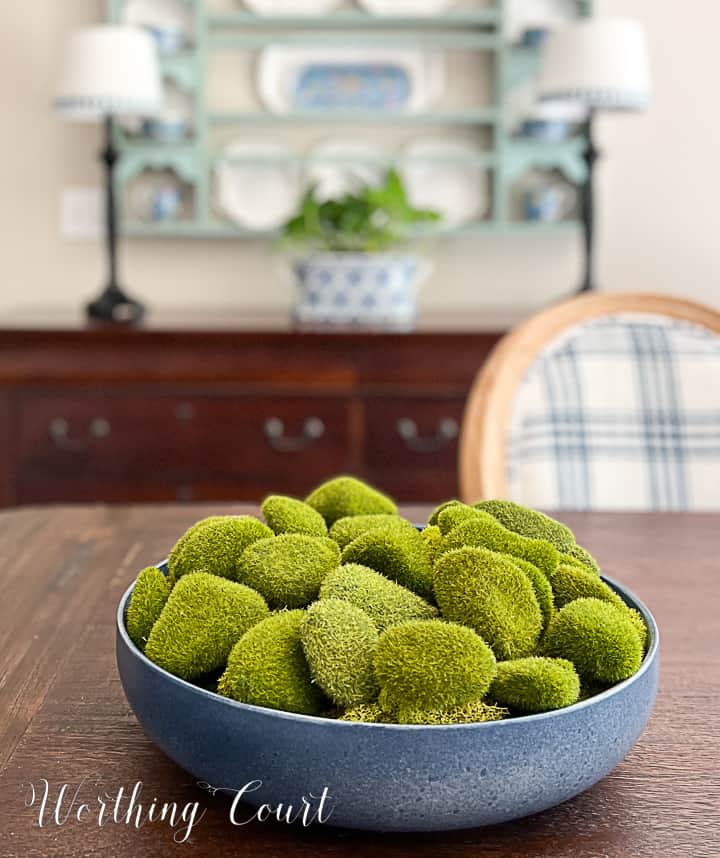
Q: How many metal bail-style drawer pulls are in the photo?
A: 3